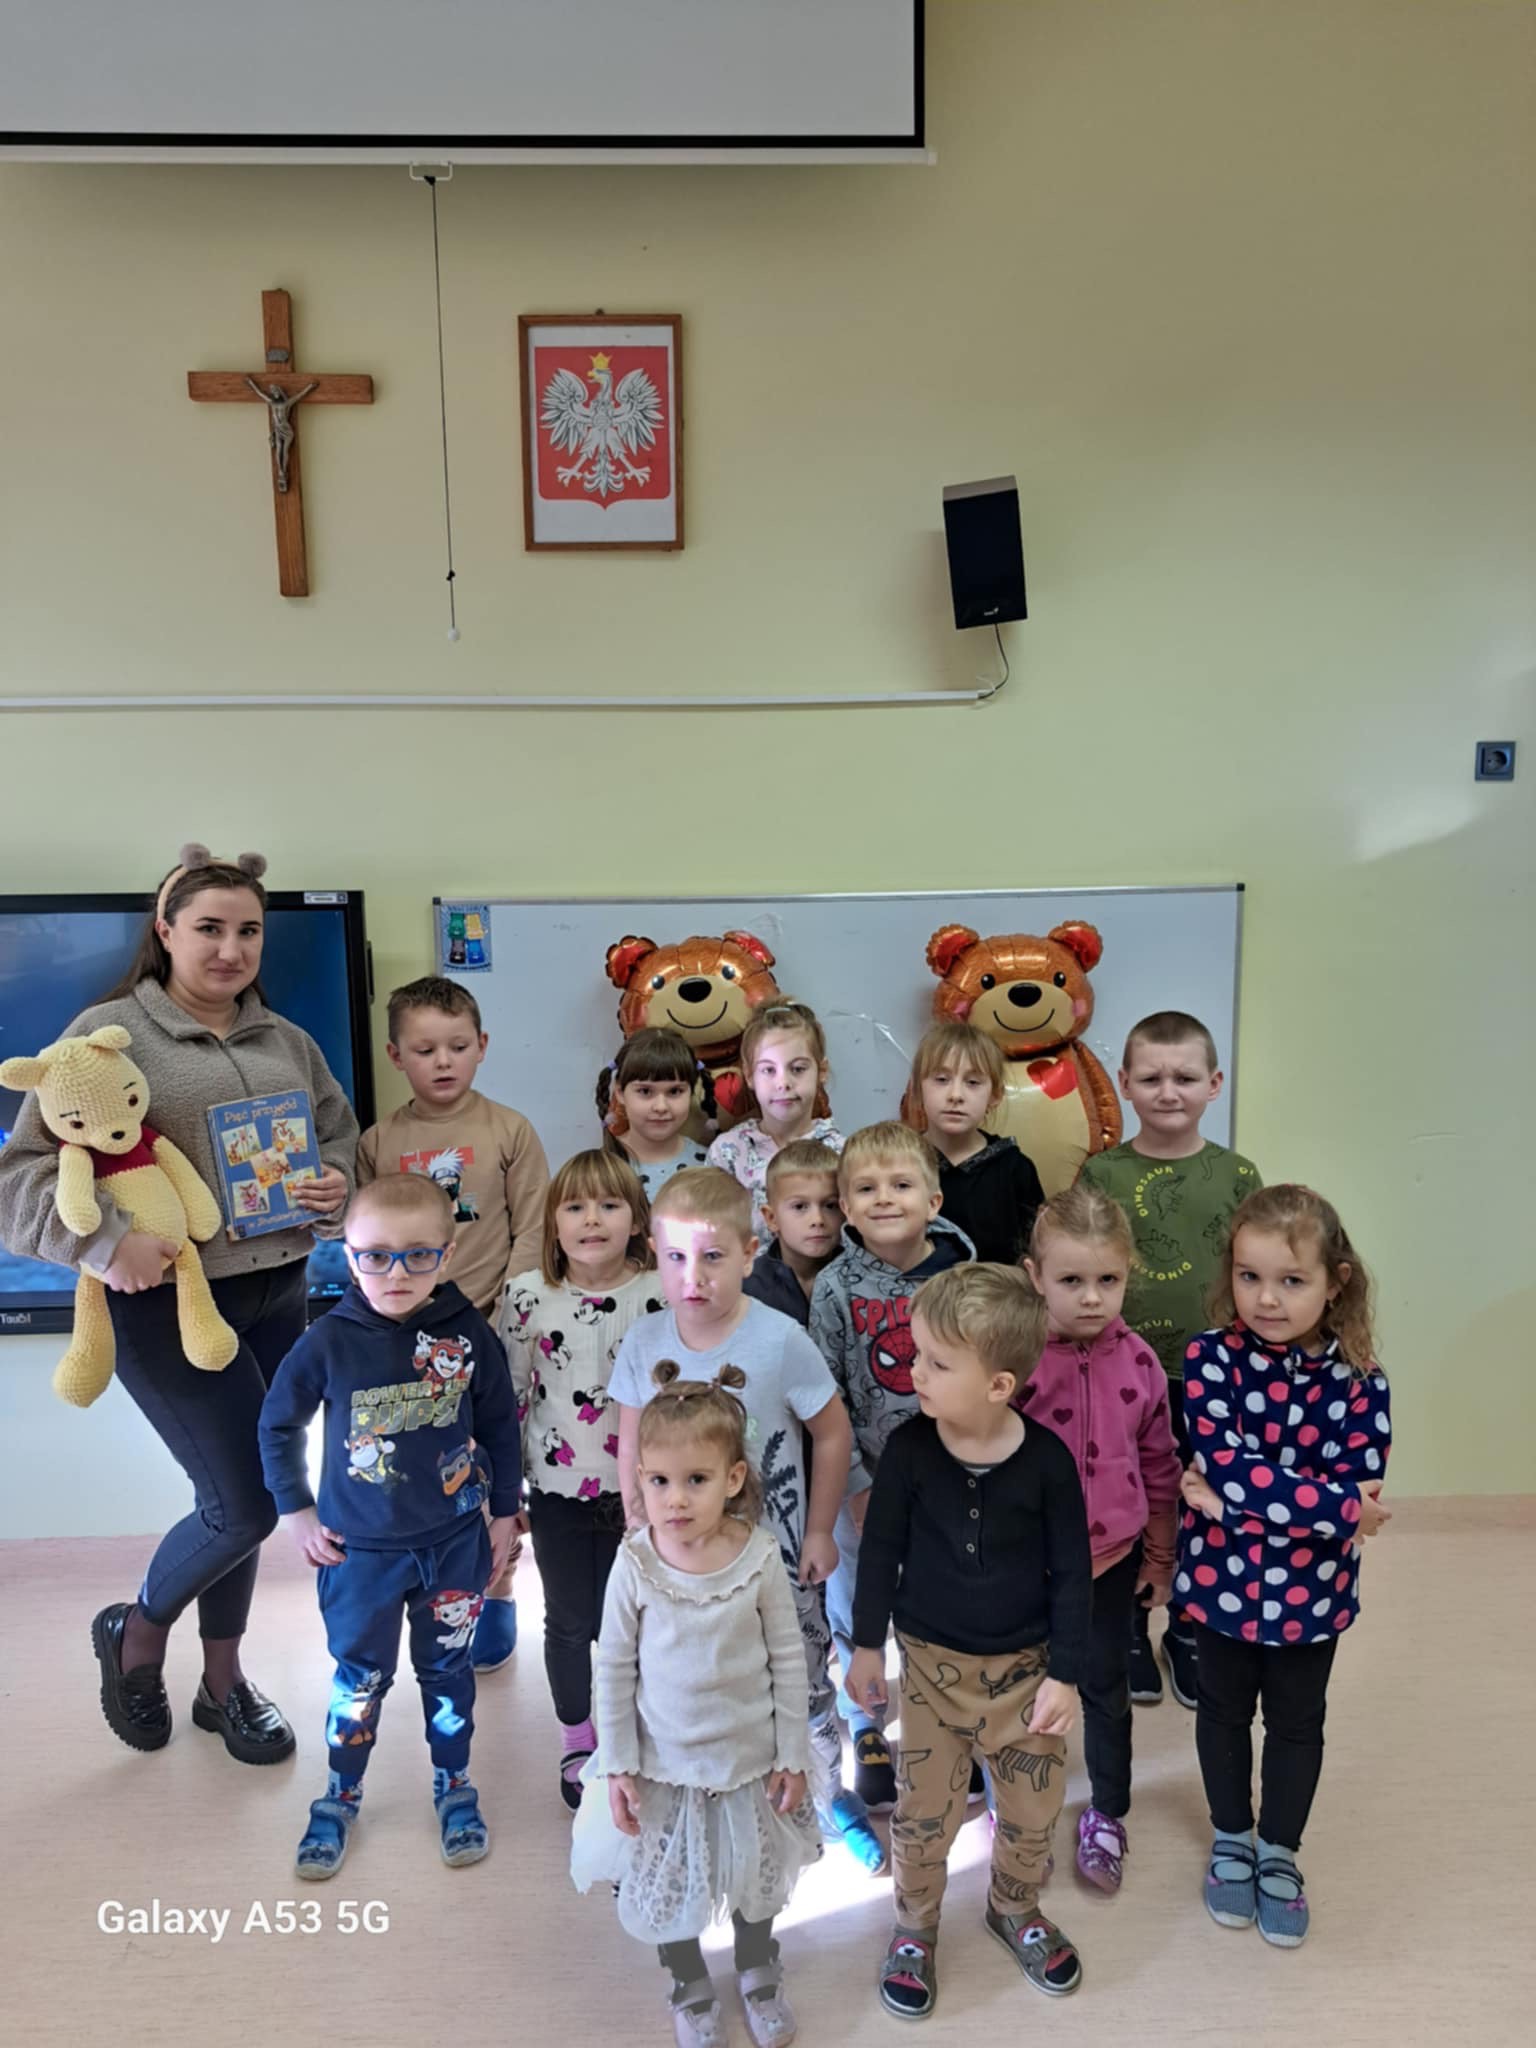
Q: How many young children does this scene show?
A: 14